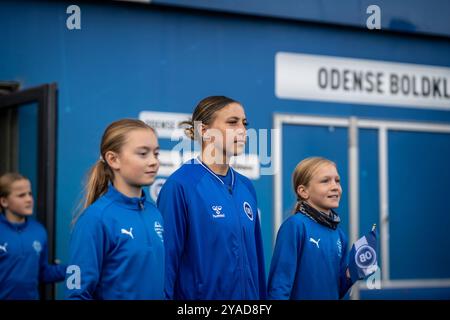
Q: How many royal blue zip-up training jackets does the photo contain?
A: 4